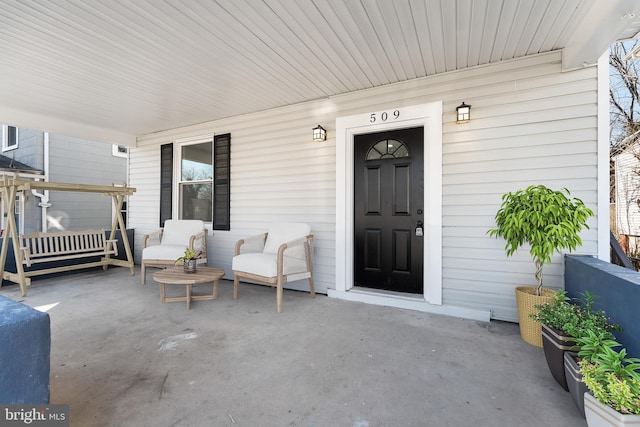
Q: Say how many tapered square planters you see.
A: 3